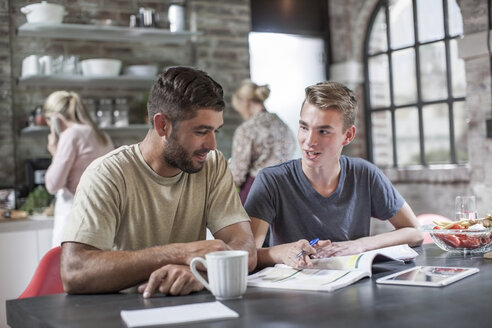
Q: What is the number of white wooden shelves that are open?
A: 3